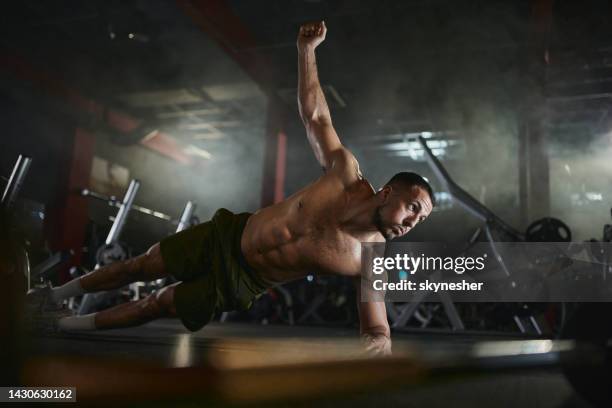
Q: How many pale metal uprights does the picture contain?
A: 3